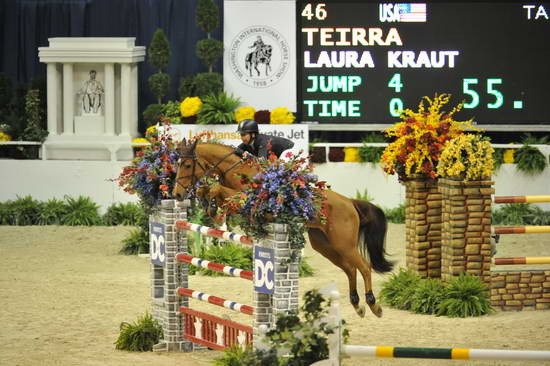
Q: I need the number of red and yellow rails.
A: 3